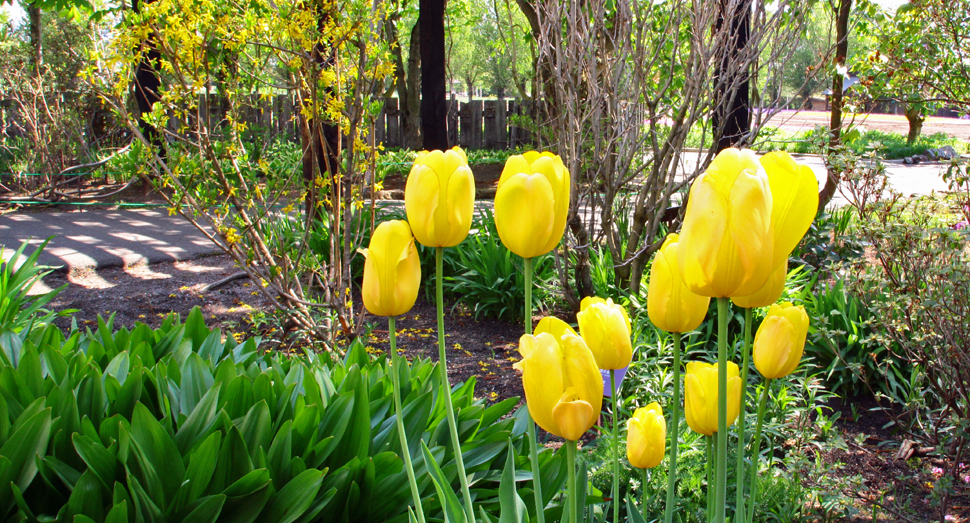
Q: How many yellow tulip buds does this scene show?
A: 11